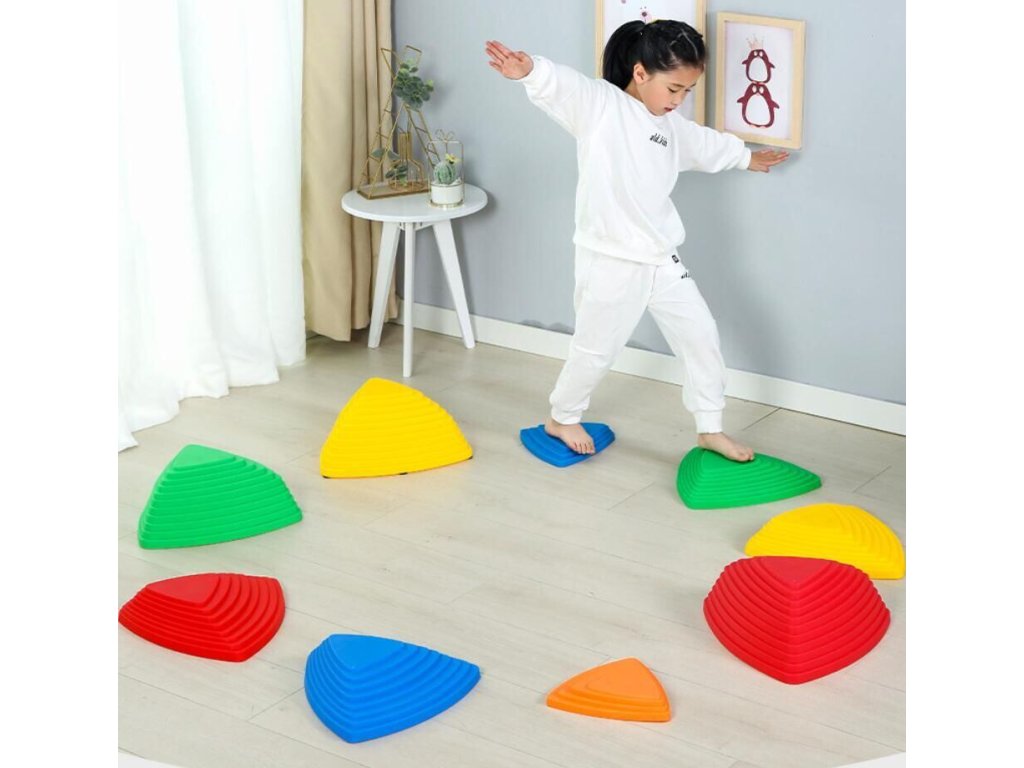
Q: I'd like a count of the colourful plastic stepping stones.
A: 9